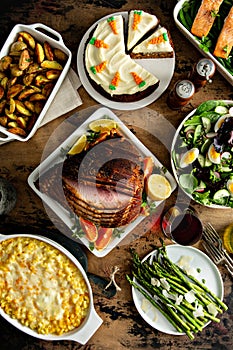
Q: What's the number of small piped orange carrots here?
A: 7